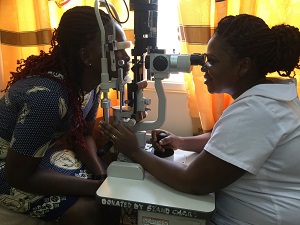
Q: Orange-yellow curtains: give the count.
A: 2